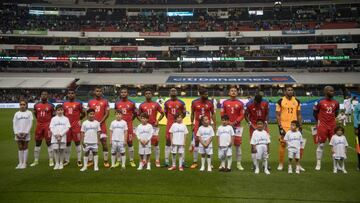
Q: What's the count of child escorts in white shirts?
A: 11